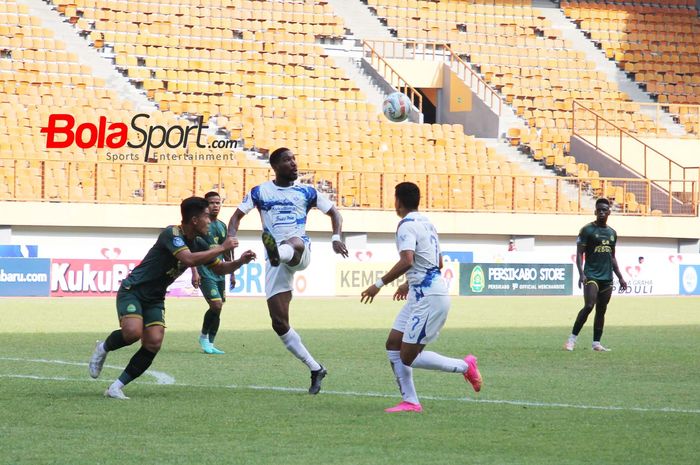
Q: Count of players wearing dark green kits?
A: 3